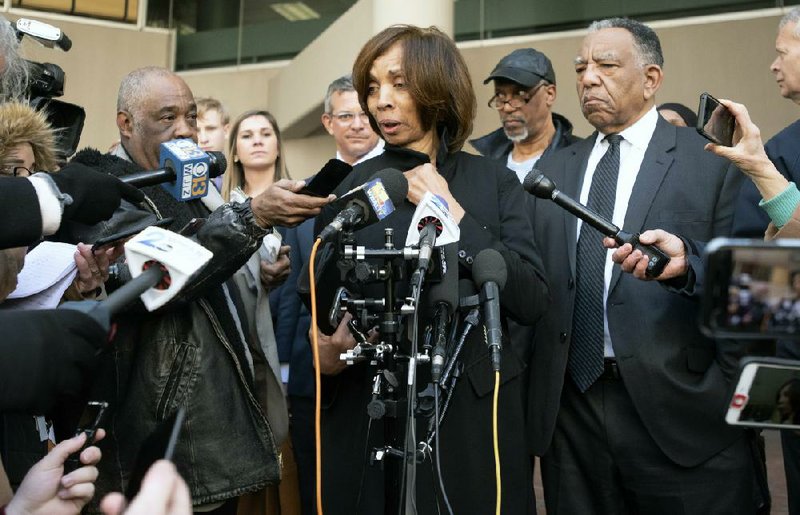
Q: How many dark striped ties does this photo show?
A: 1